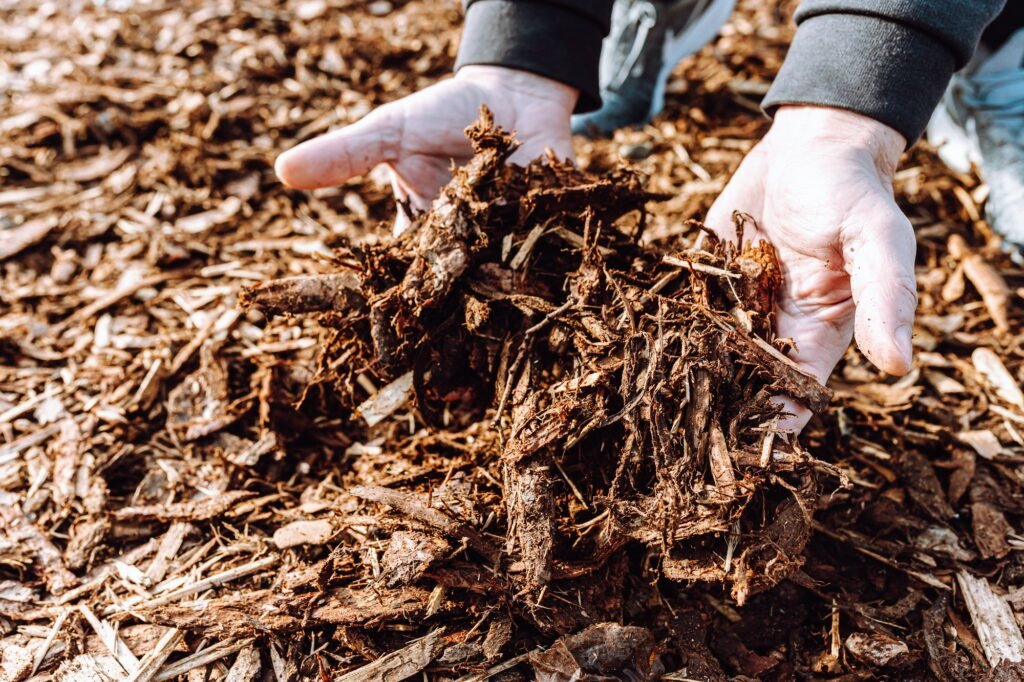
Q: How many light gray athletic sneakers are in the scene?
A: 2